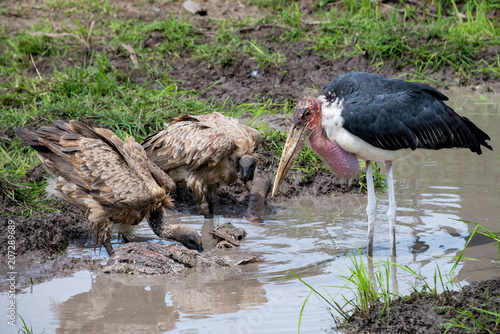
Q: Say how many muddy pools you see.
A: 1